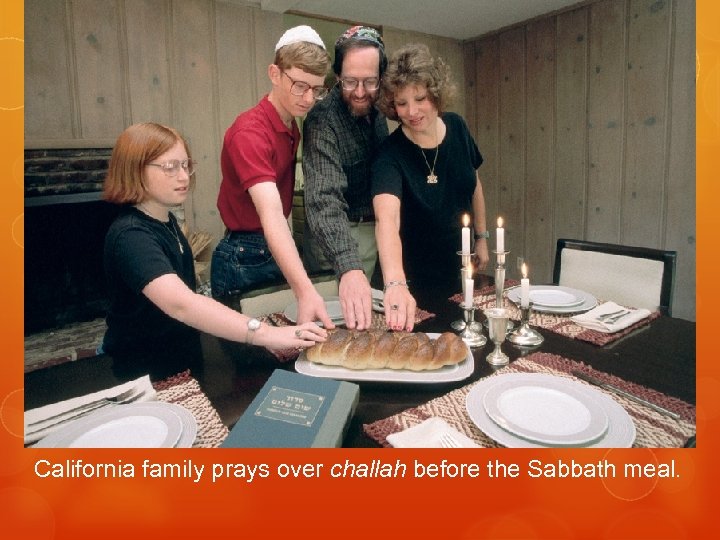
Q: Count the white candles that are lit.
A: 4